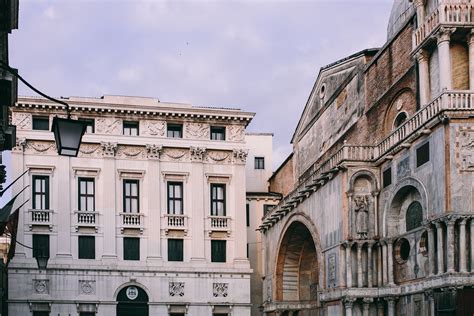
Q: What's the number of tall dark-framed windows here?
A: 5